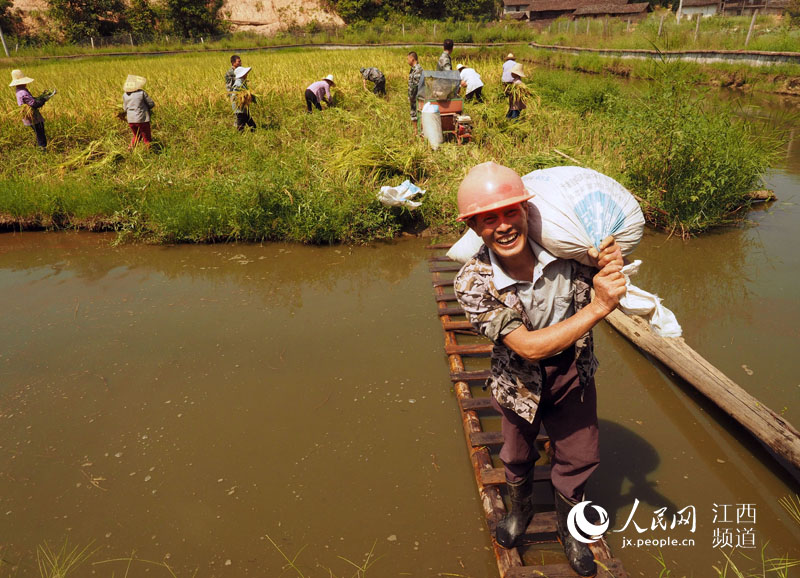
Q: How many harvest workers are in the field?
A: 11